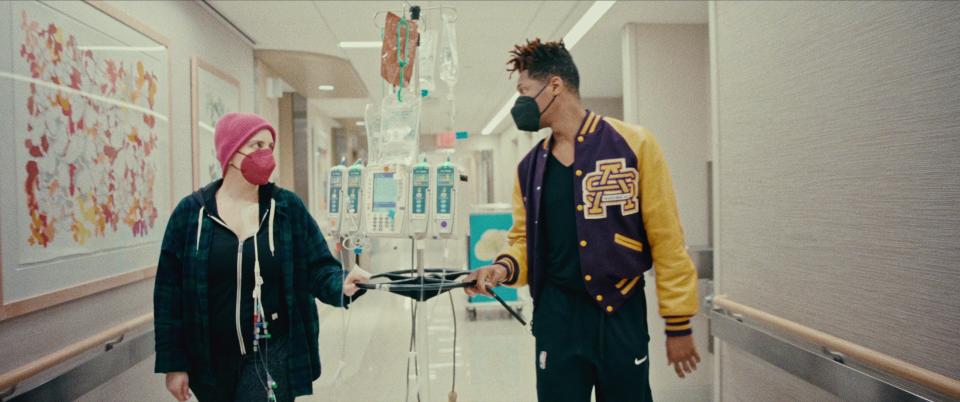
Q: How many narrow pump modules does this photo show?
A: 4